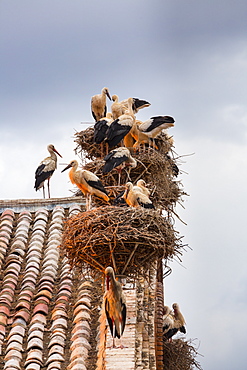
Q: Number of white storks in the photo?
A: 13